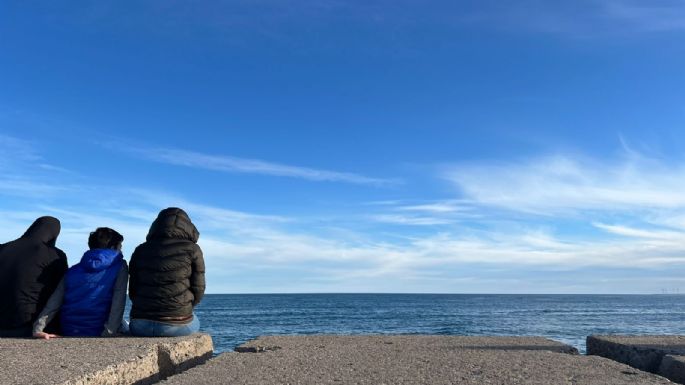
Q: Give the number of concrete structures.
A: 3